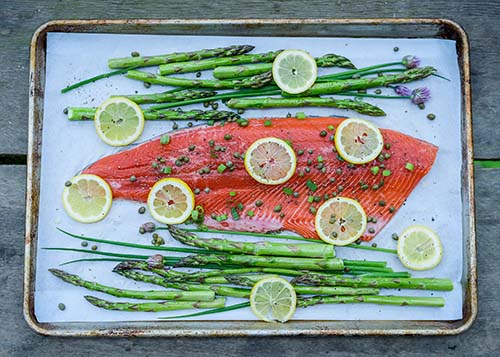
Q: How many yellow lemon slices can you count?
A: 9